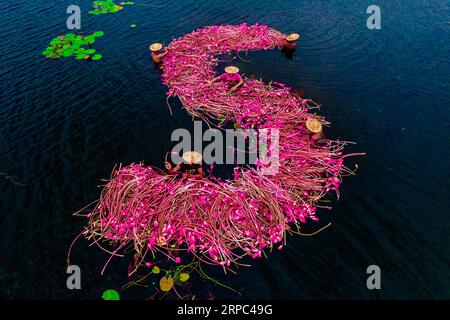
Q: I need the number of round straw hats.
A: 5